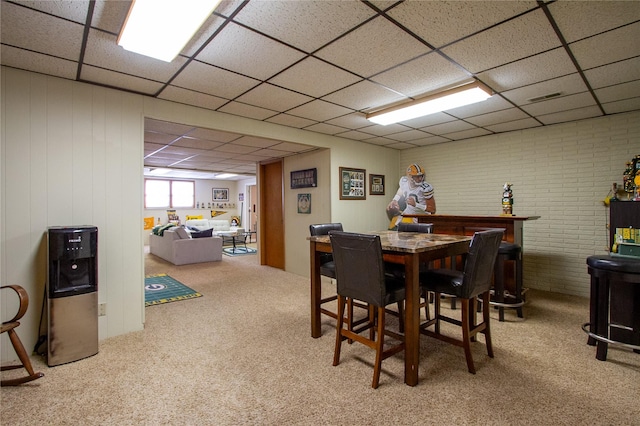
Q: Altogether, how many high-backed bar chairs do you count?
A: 4